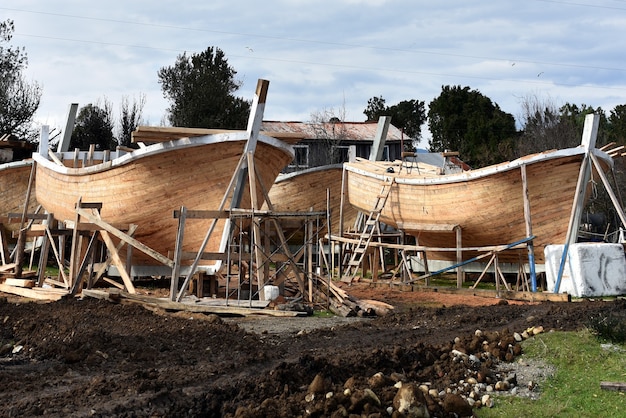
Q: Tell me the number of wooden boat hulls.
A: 4